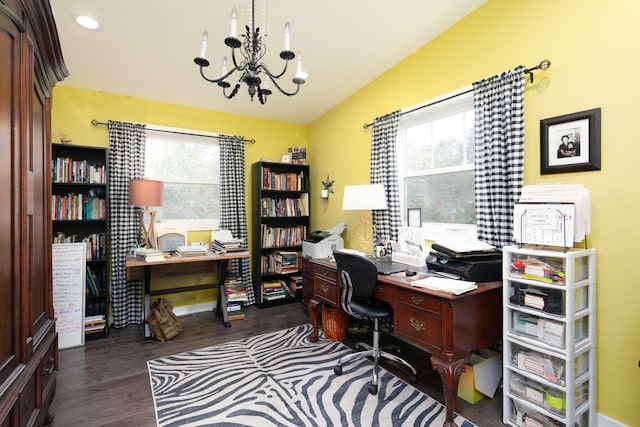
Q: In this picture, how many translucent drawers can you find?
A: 6